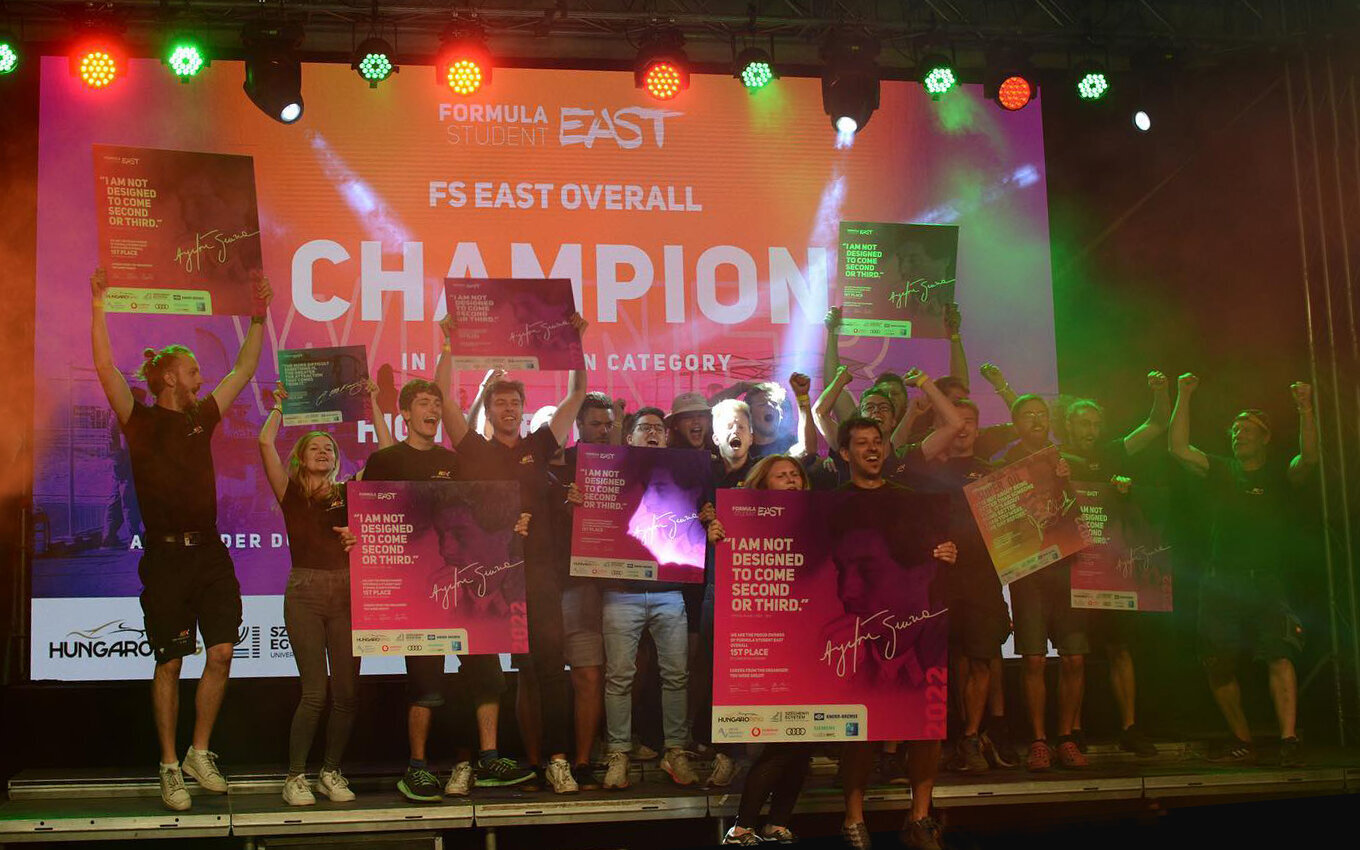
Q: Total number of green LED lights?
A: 6